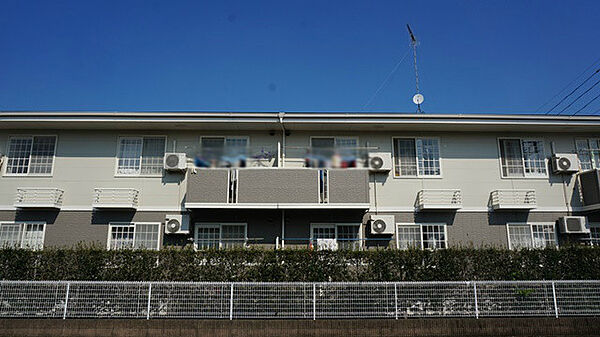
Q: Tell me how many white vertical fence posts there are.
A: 7